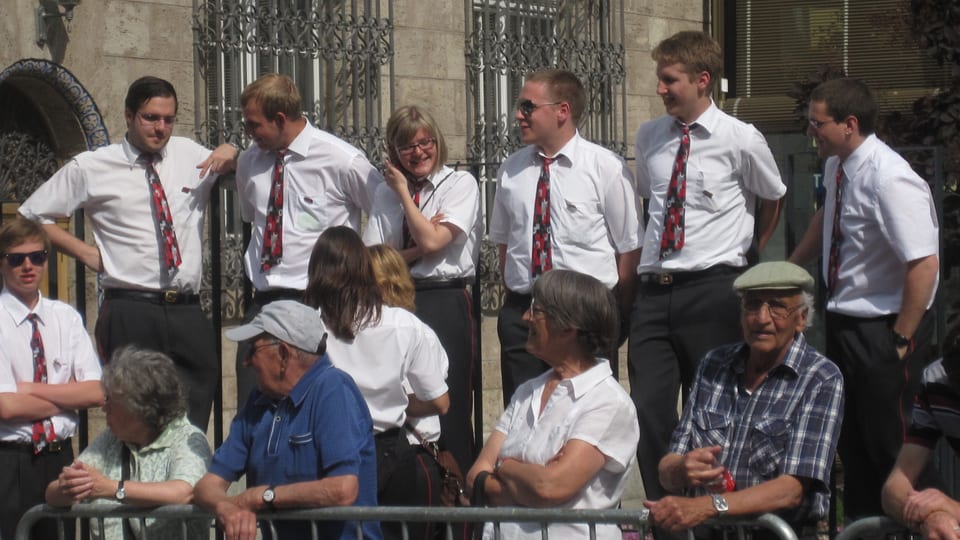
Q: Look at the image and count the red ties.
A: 7